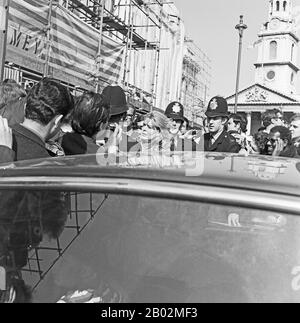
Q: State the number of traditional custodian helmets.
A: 3